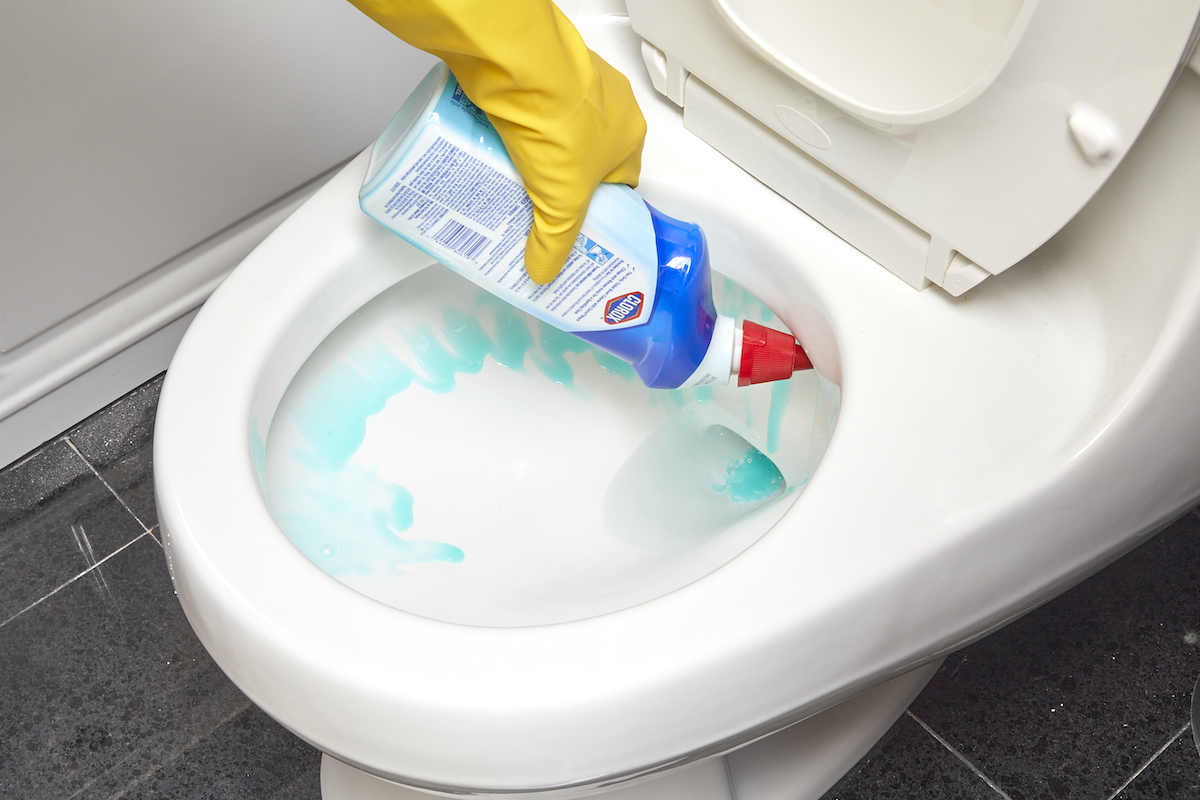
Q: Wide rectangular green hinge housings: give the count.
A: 0